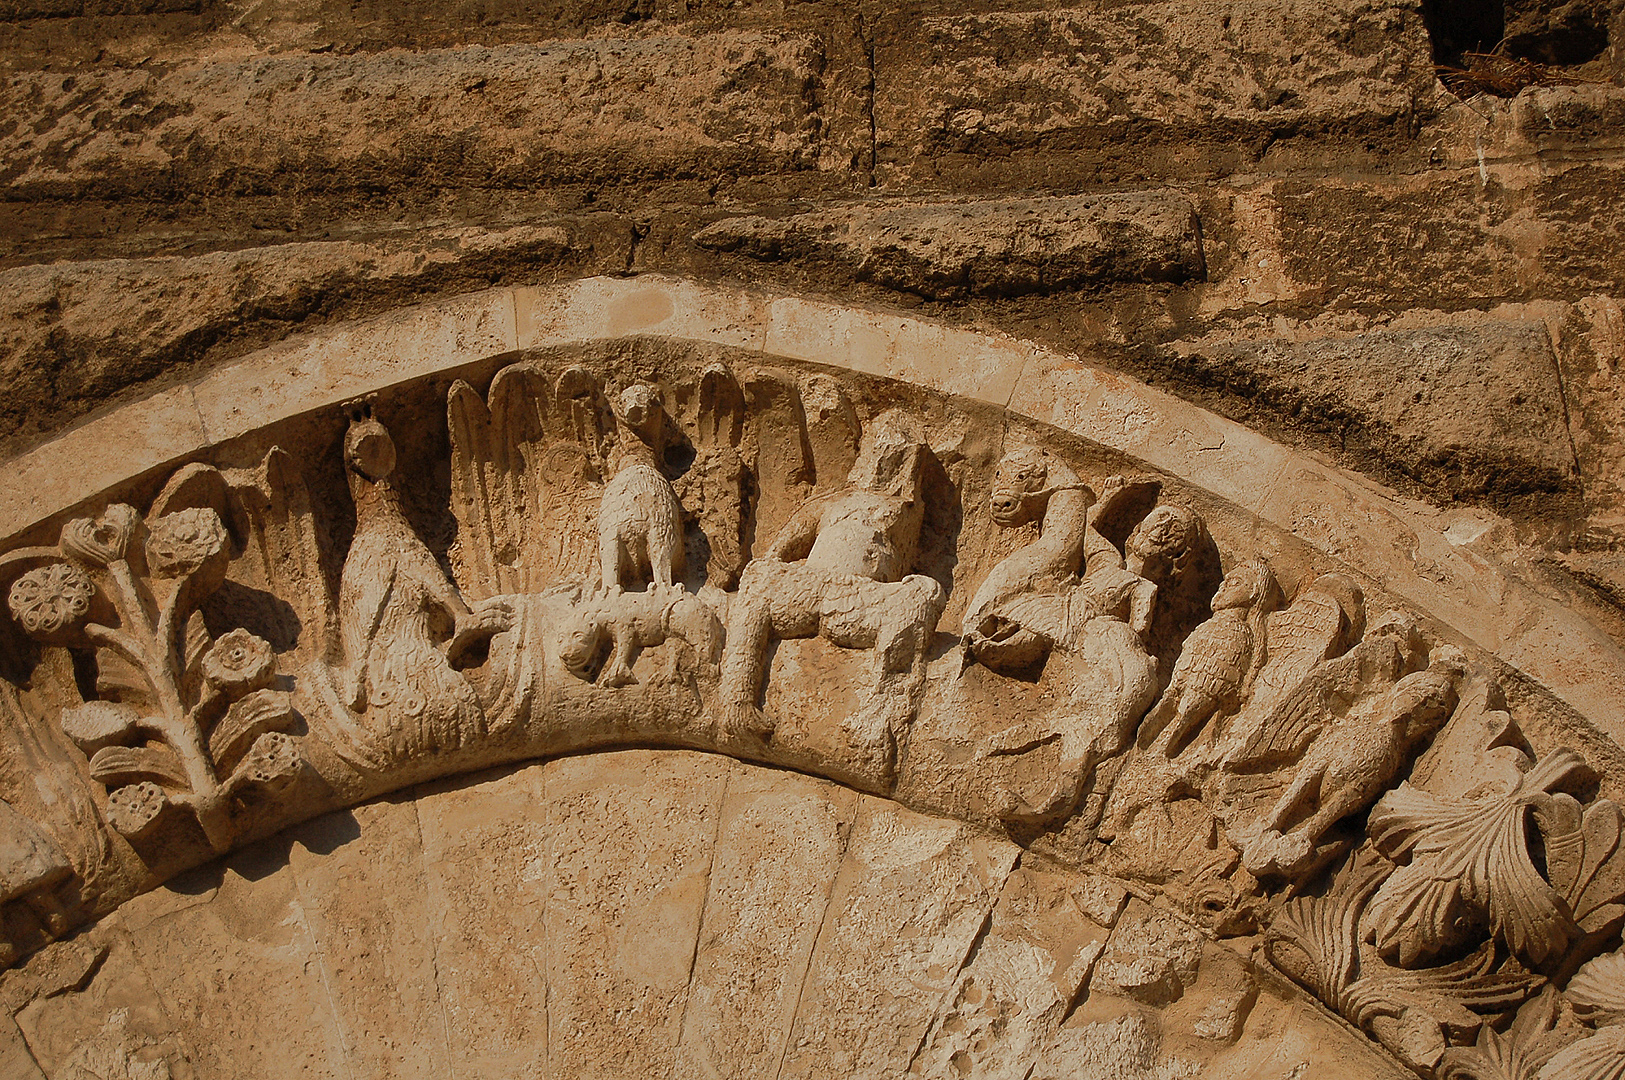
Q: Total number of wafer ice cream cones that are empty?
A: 0